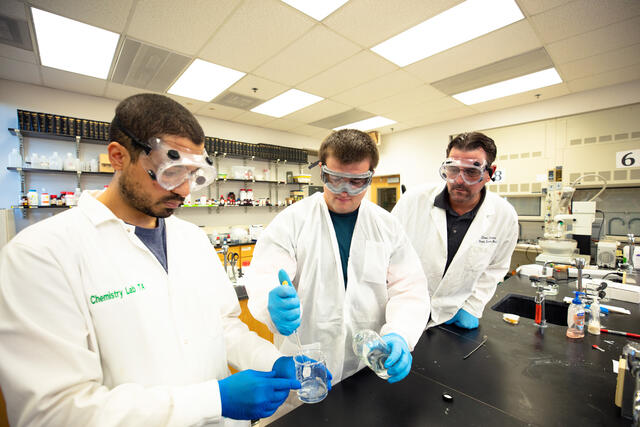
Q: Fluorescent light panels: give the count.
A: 7